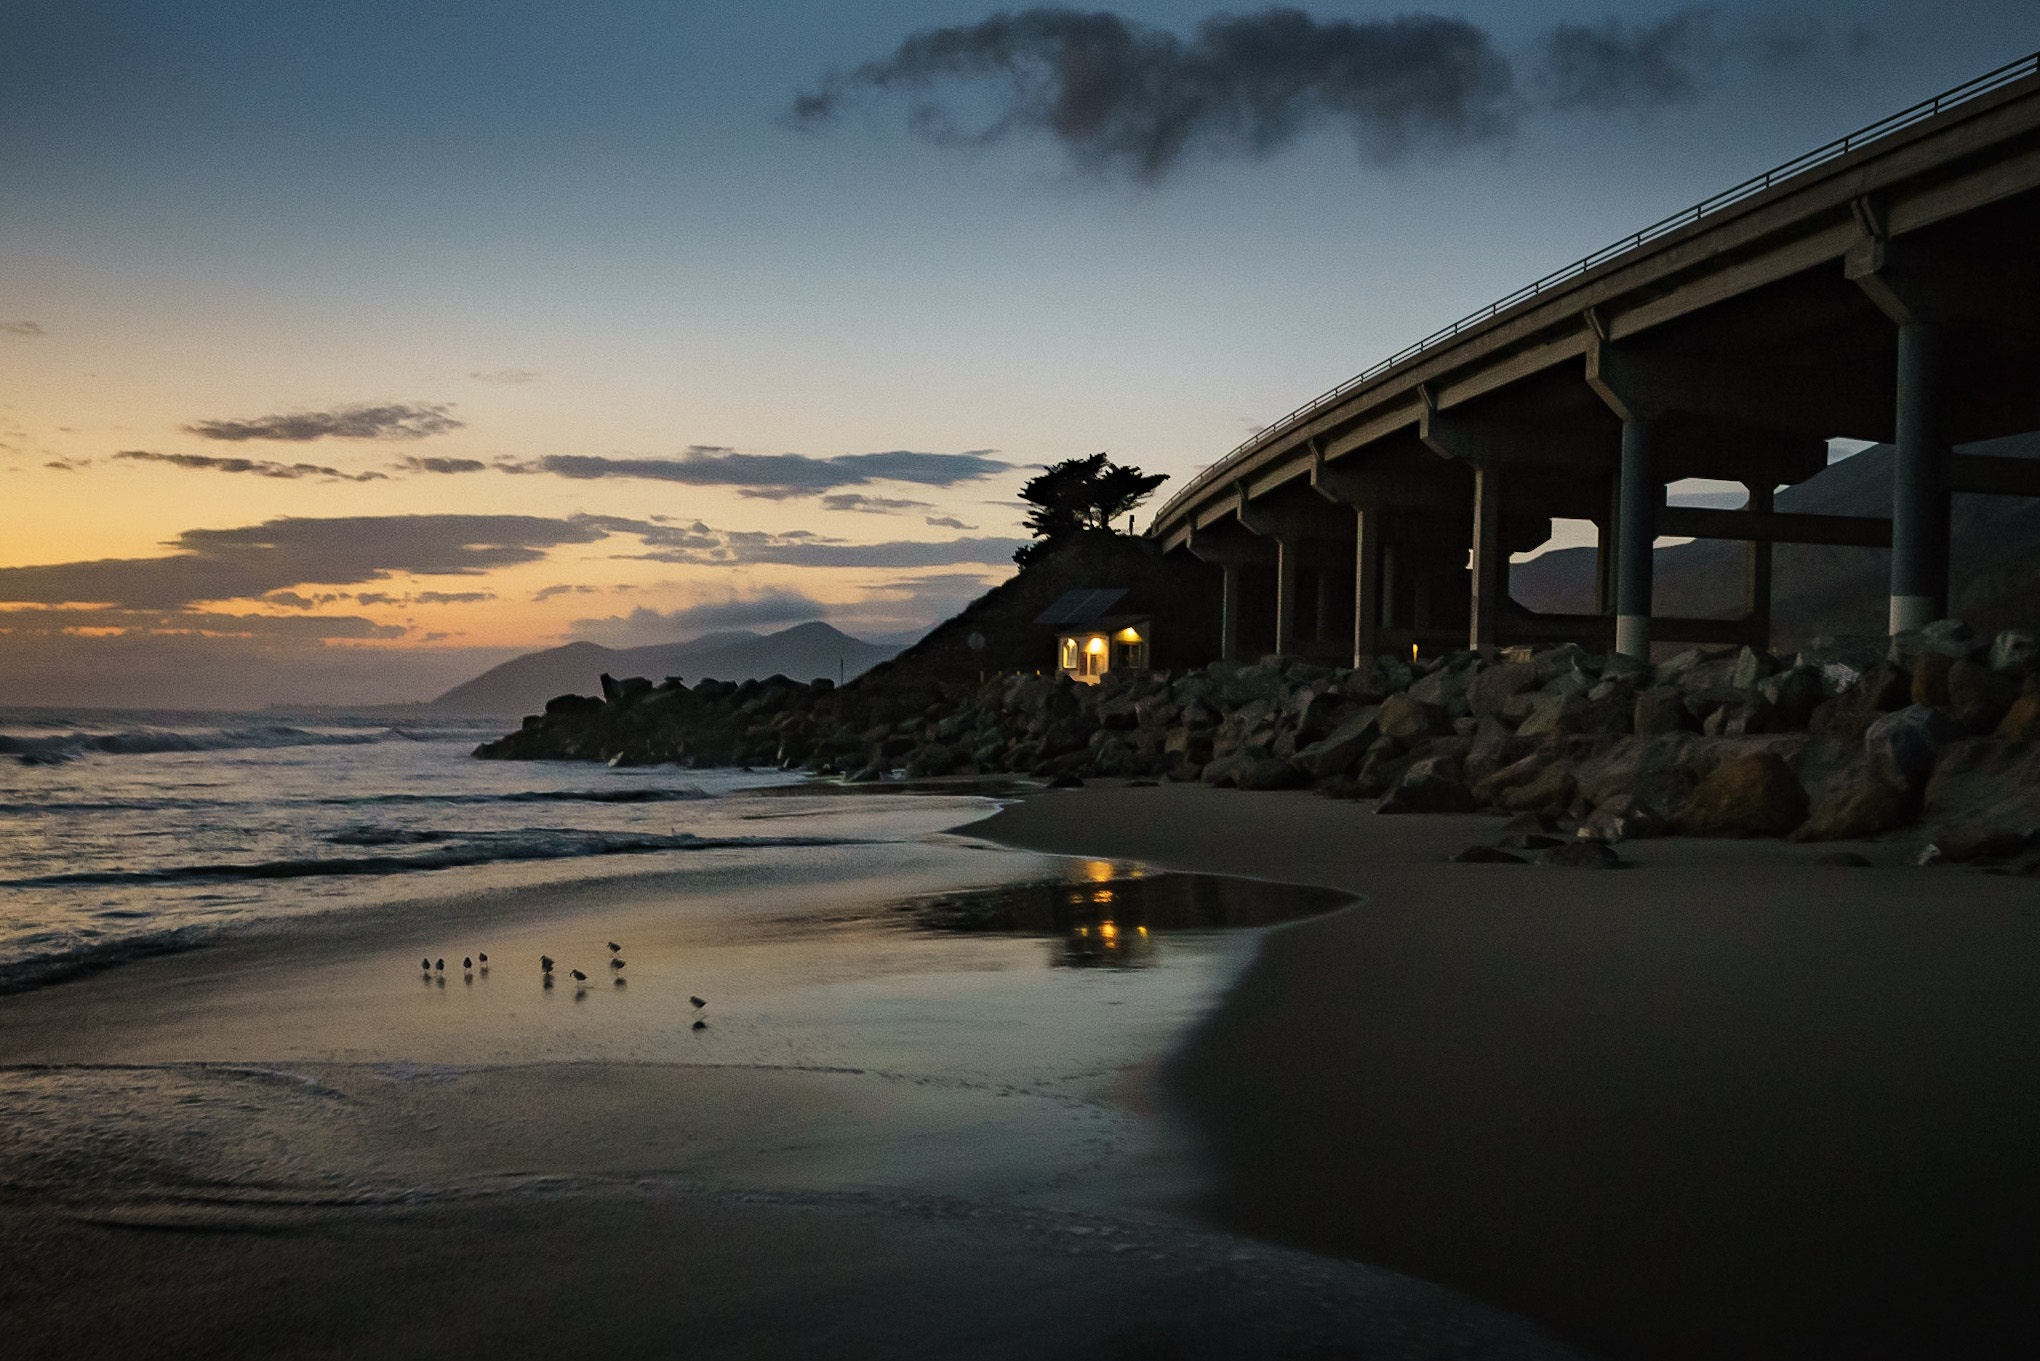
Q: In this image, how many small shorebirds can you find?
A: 9